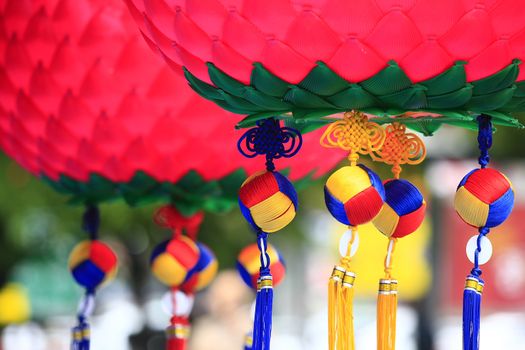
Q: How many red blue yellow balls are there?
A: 8